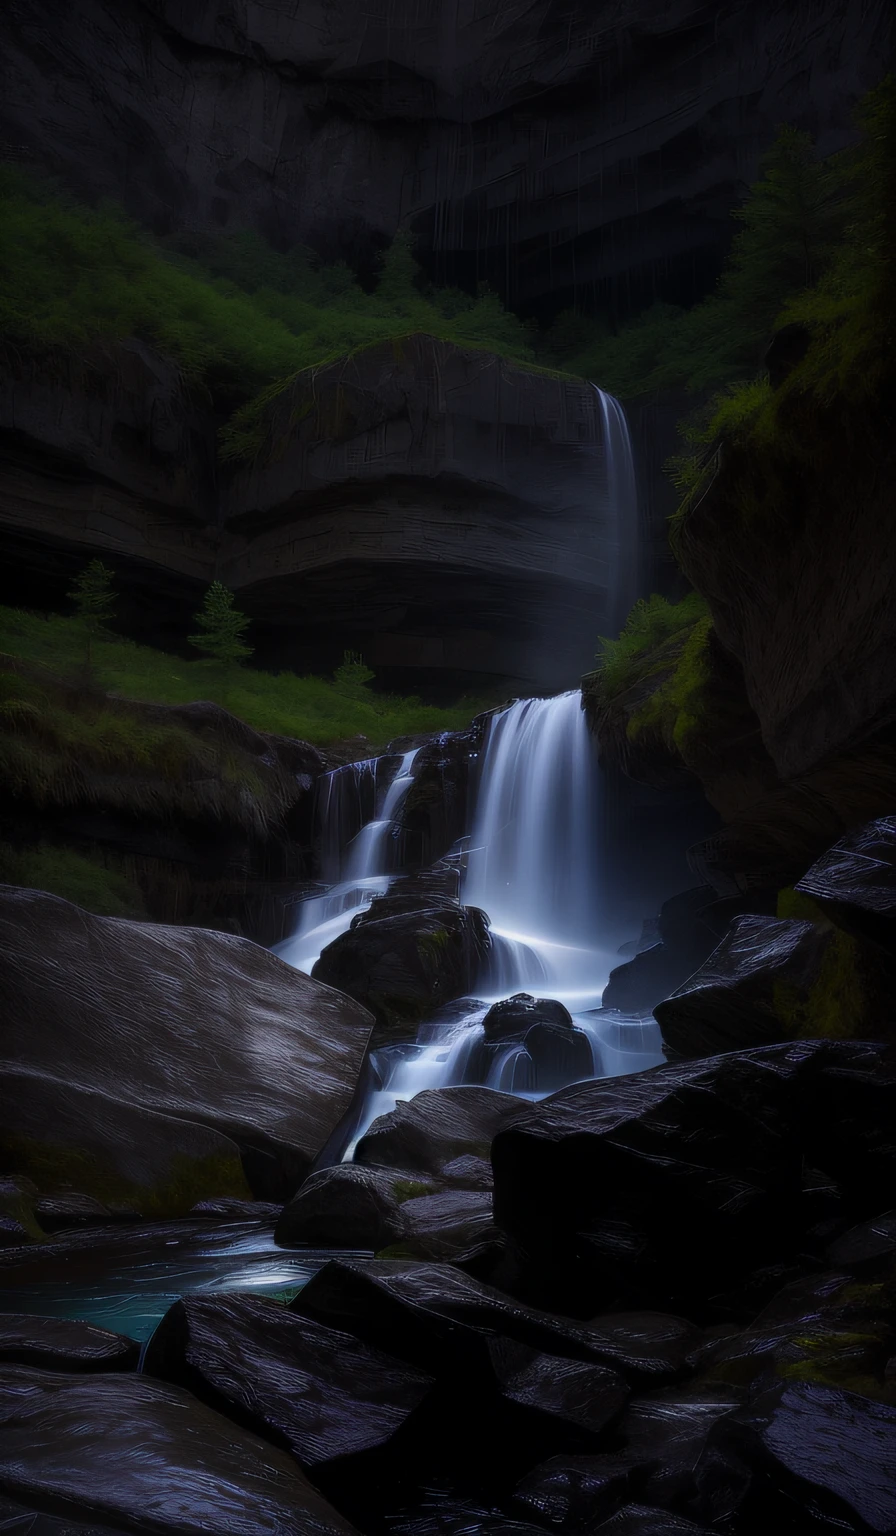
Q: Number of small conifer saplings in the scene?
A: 3